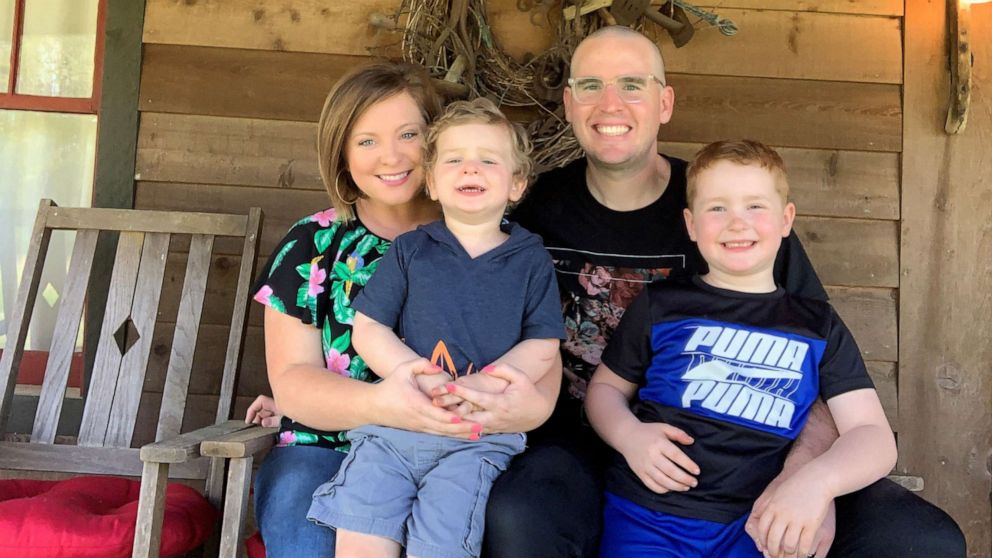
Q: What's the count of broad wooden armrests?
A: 2